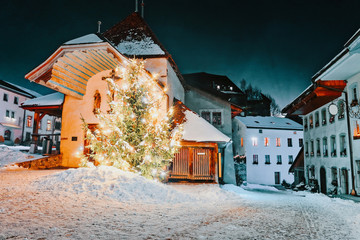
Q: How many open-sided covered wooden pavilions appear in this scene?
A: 1